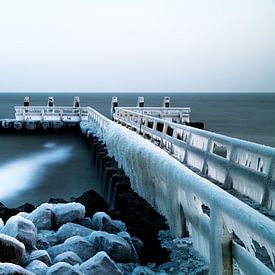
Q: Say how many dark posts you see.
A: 6